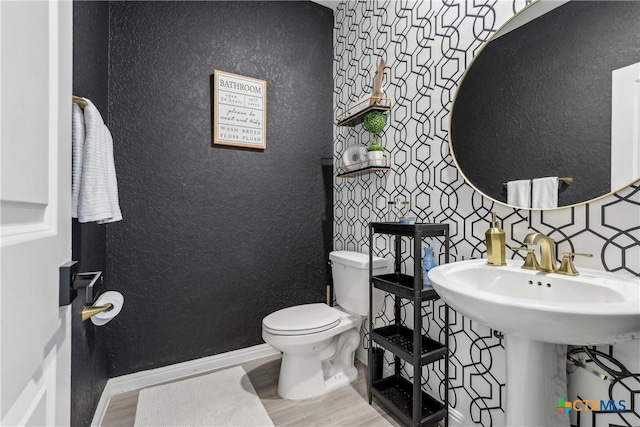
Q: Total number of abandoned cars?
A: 0